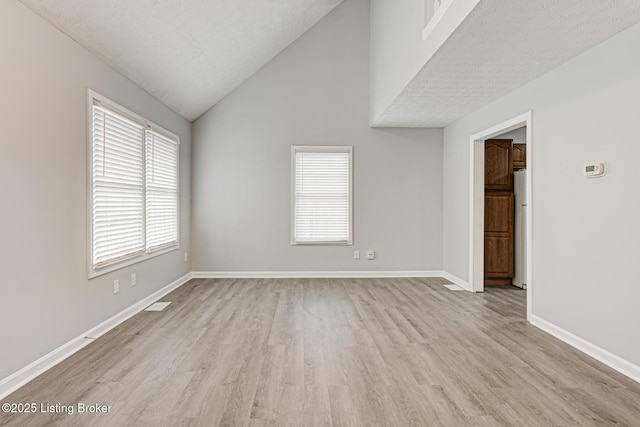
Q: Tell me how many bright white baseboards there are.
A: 4